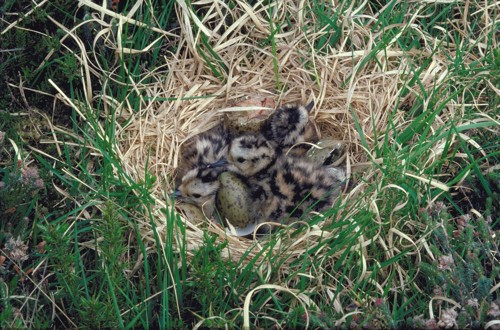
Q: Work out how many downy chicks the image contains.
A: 3